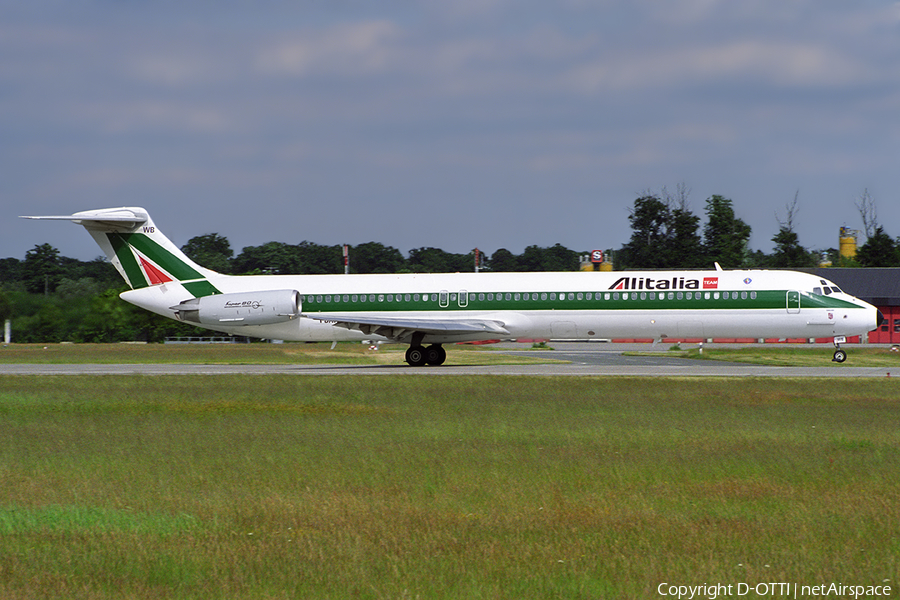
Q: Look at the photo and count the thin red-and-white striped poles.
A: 2